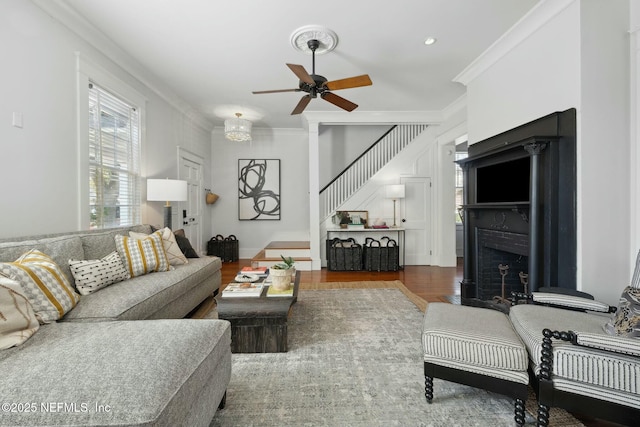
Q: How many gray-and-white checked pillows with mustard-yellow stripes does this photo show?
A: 2